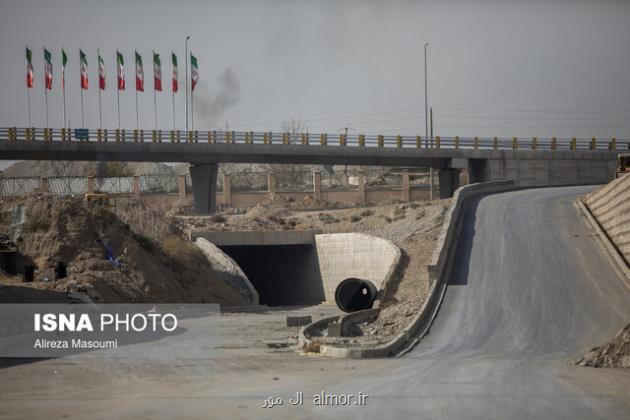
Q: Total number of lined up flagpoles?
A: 10